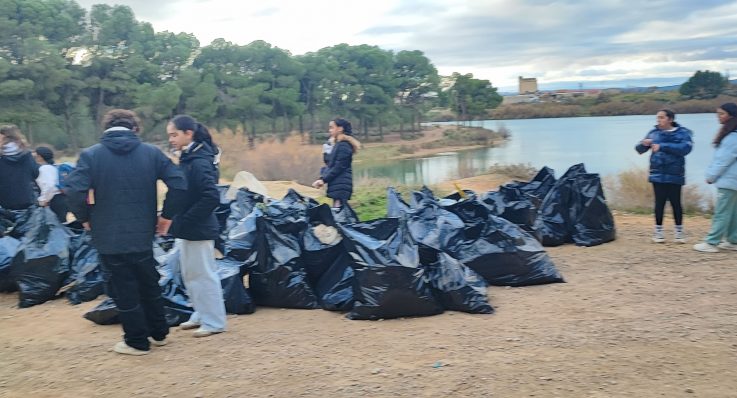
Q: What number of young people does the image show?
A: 7